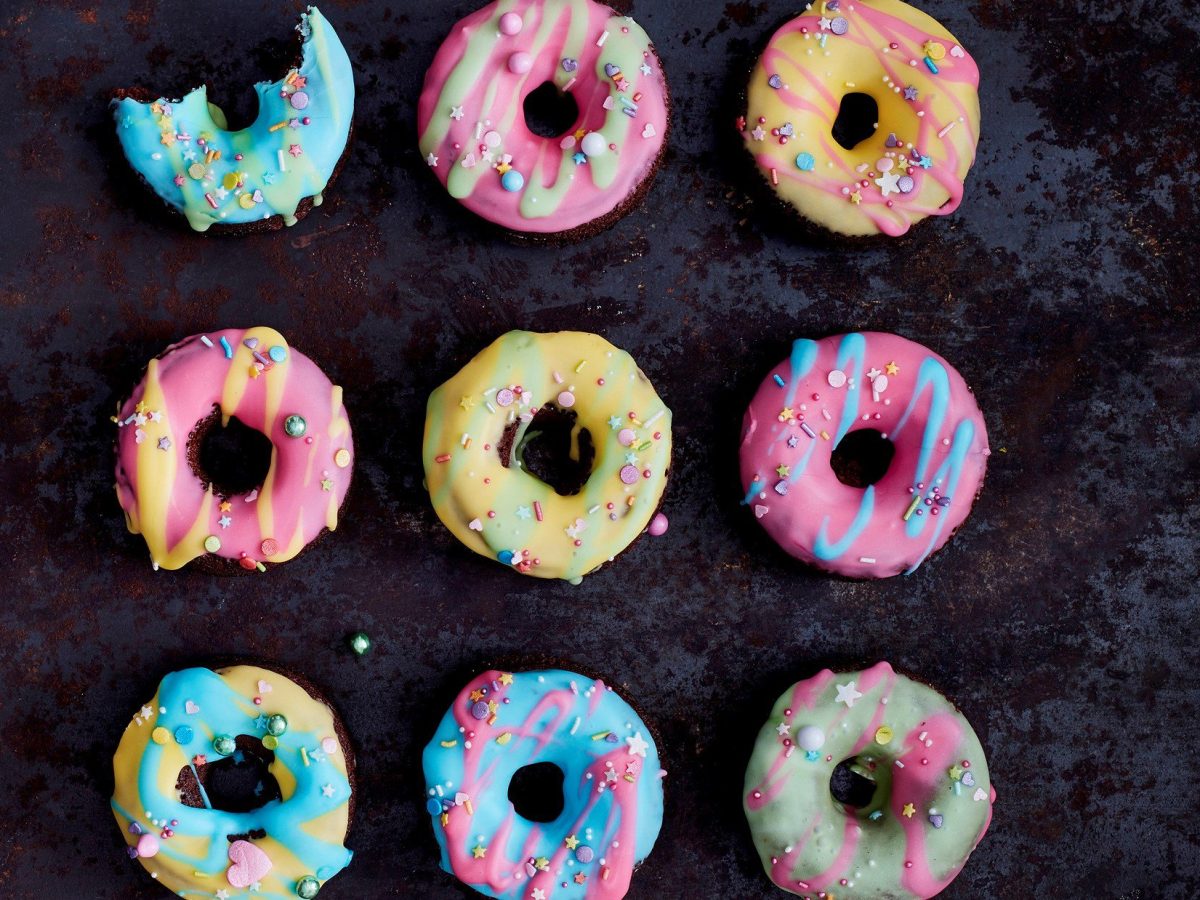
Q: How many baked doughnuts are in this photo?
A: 9